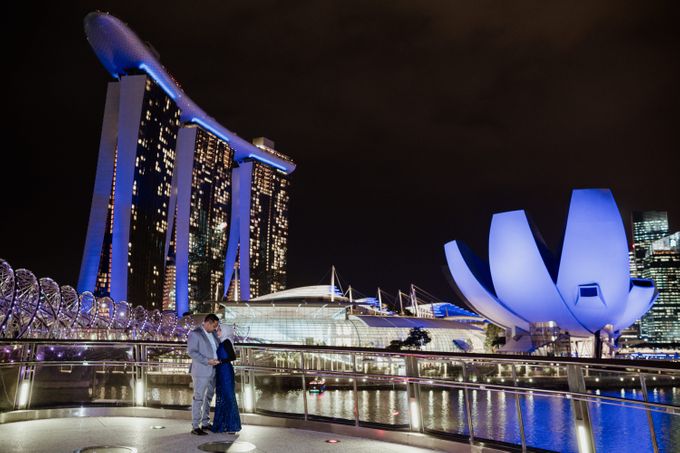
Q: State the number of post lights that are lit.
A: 5